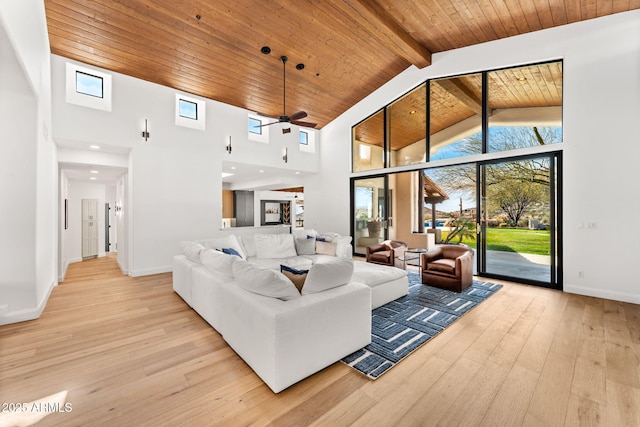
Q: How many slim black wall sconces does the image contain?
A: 3